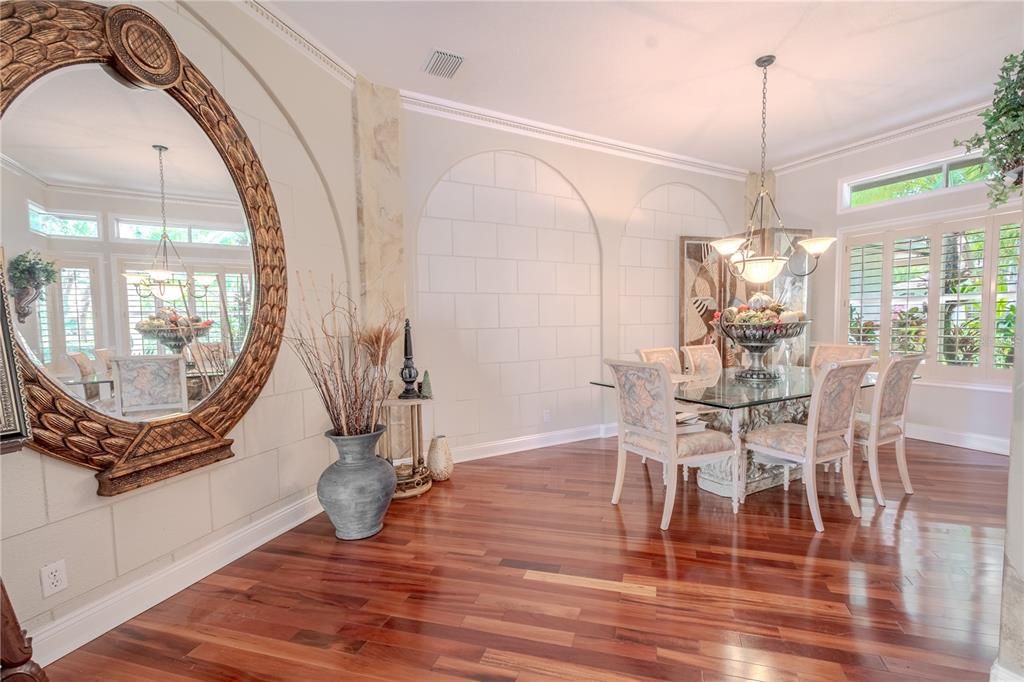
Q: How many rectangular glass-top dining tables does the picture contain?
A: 1